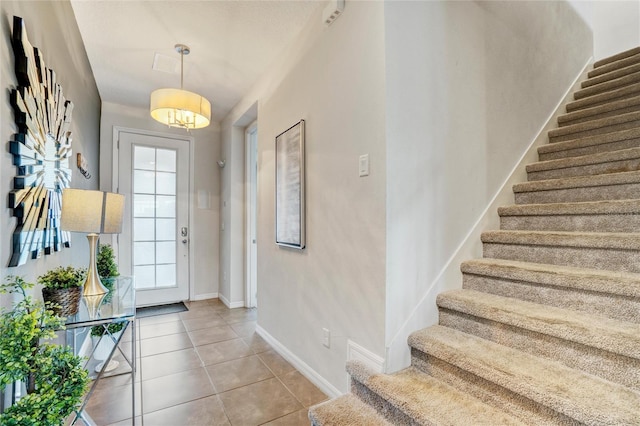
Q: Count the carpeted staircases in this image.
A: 1